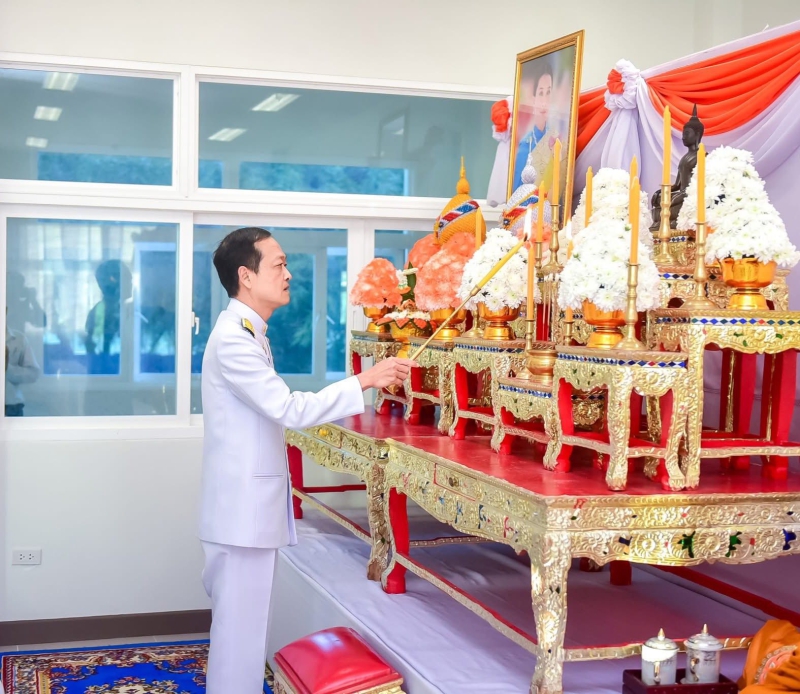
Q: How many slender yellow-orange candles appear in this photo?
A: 11